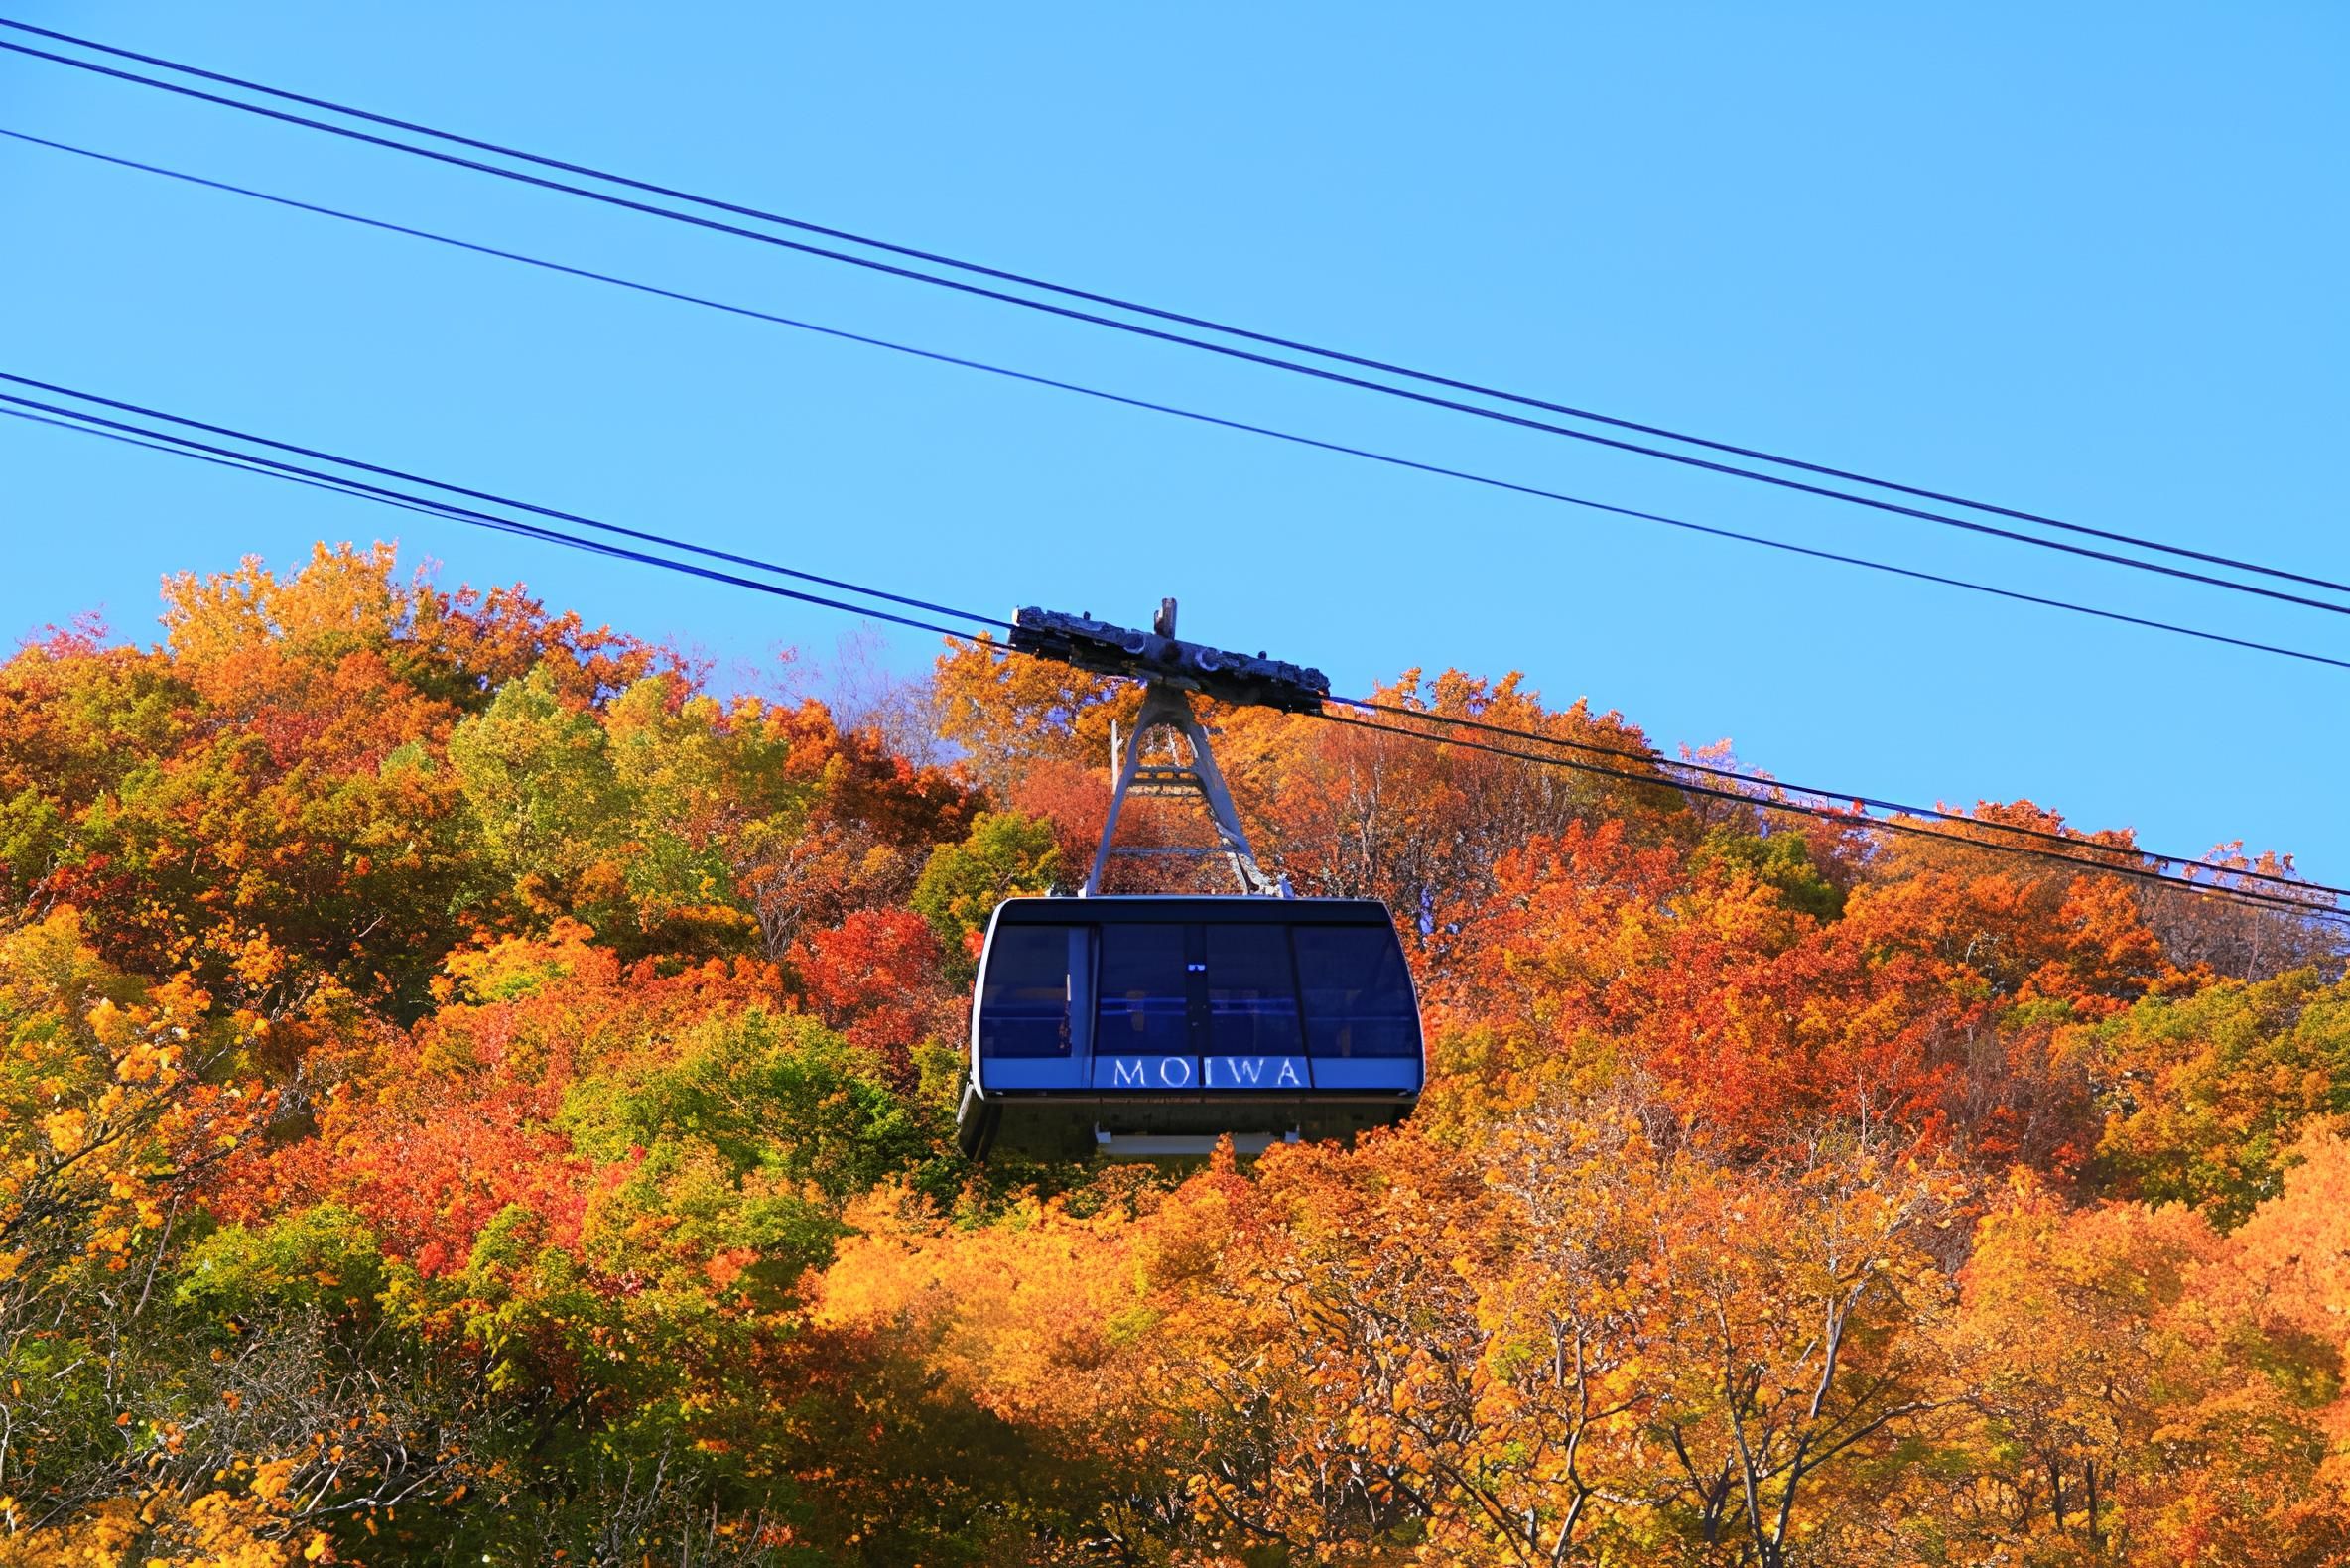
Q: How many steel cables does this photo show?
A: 6